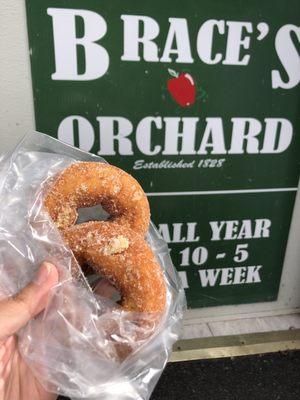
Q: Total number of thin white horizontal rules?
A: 1